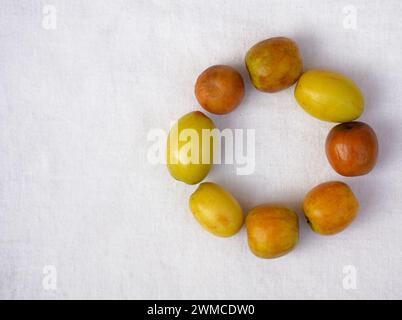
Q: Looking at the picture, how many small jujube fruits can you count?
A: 8